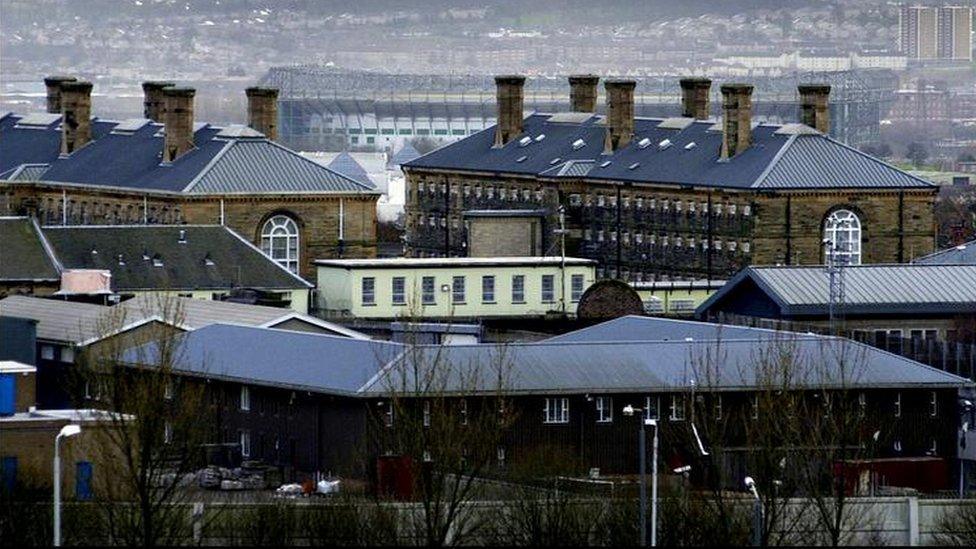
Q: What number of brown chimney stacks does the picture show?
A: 11